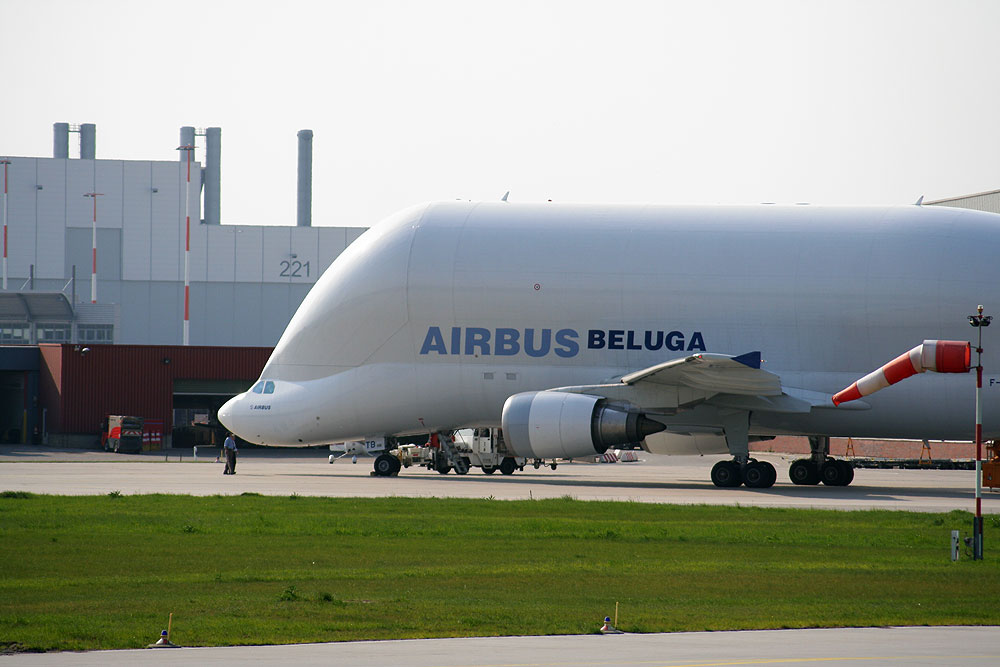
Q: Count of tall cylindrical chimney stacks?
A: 5